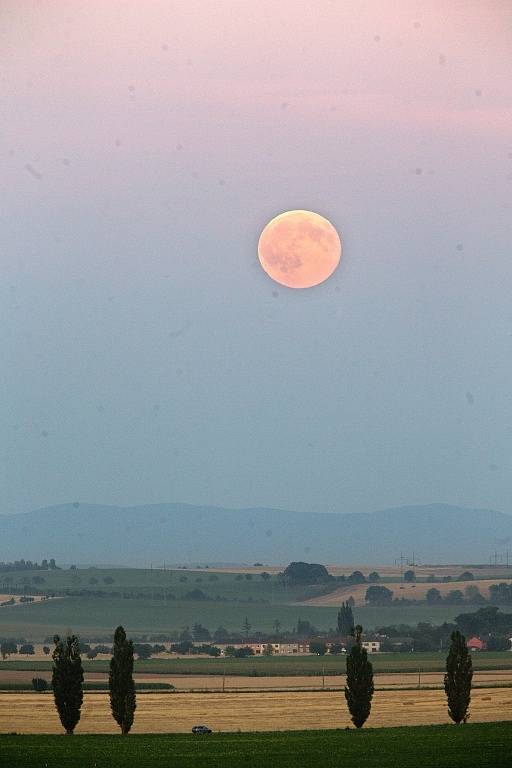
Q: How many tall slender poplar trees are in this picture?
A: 4